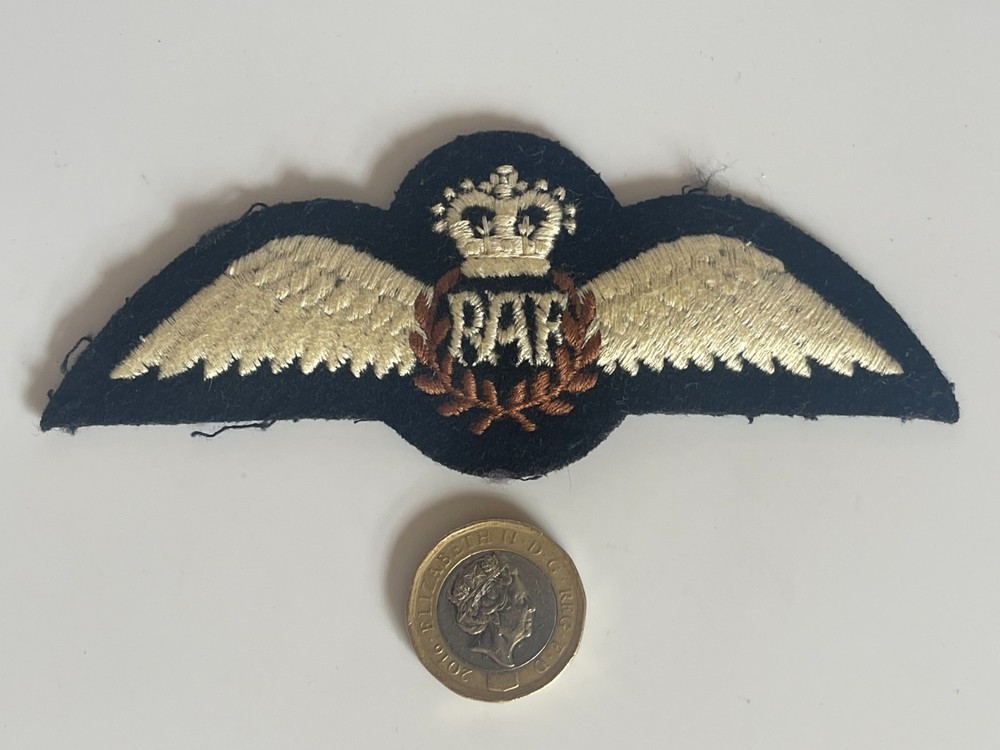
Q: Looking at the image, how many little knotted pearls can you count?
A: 10